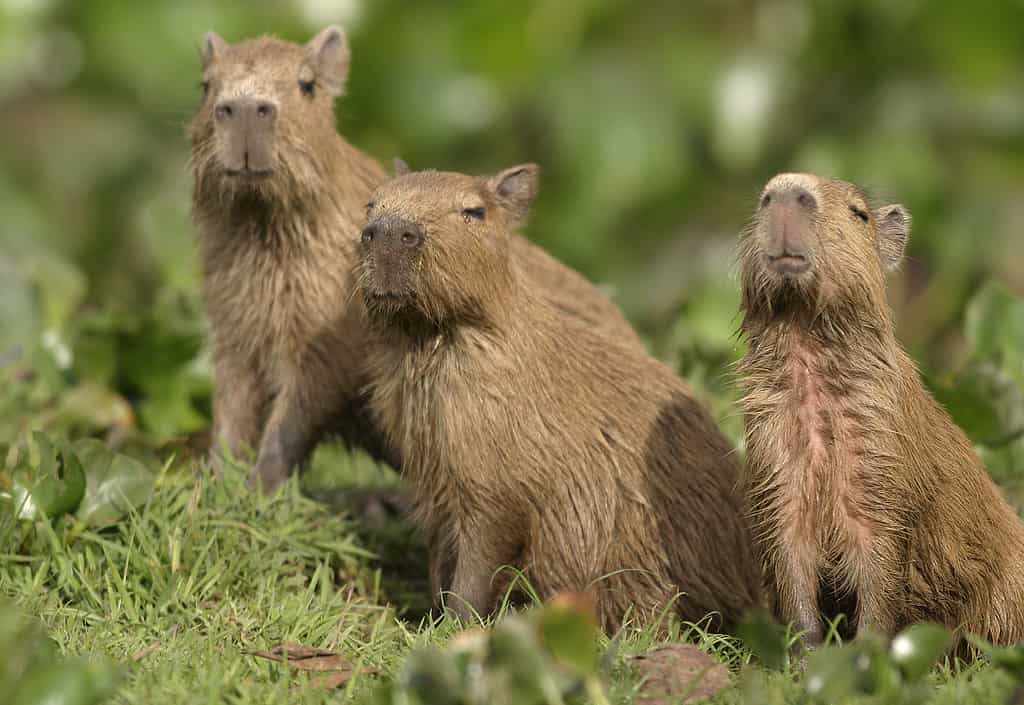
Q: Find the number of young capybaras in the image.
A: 3